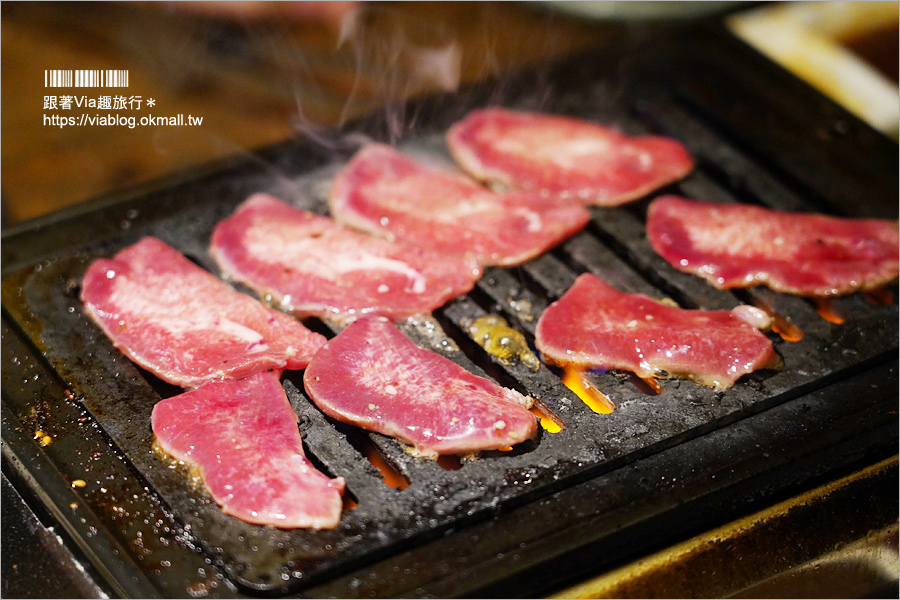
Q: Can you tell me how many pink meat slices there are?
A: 8